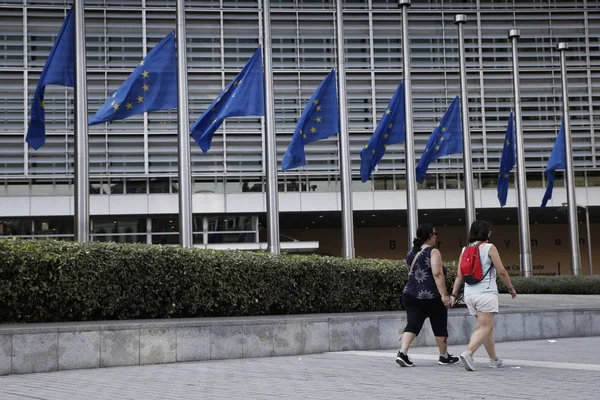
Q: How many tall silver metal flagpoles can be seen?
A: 8